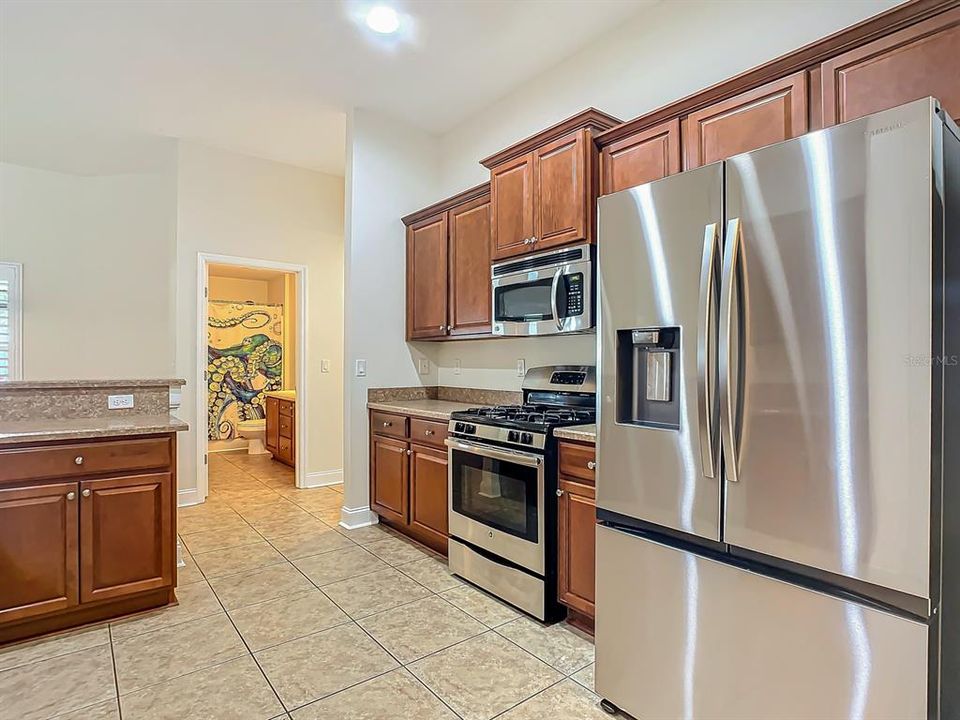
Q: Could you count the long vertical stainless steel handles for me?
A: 2